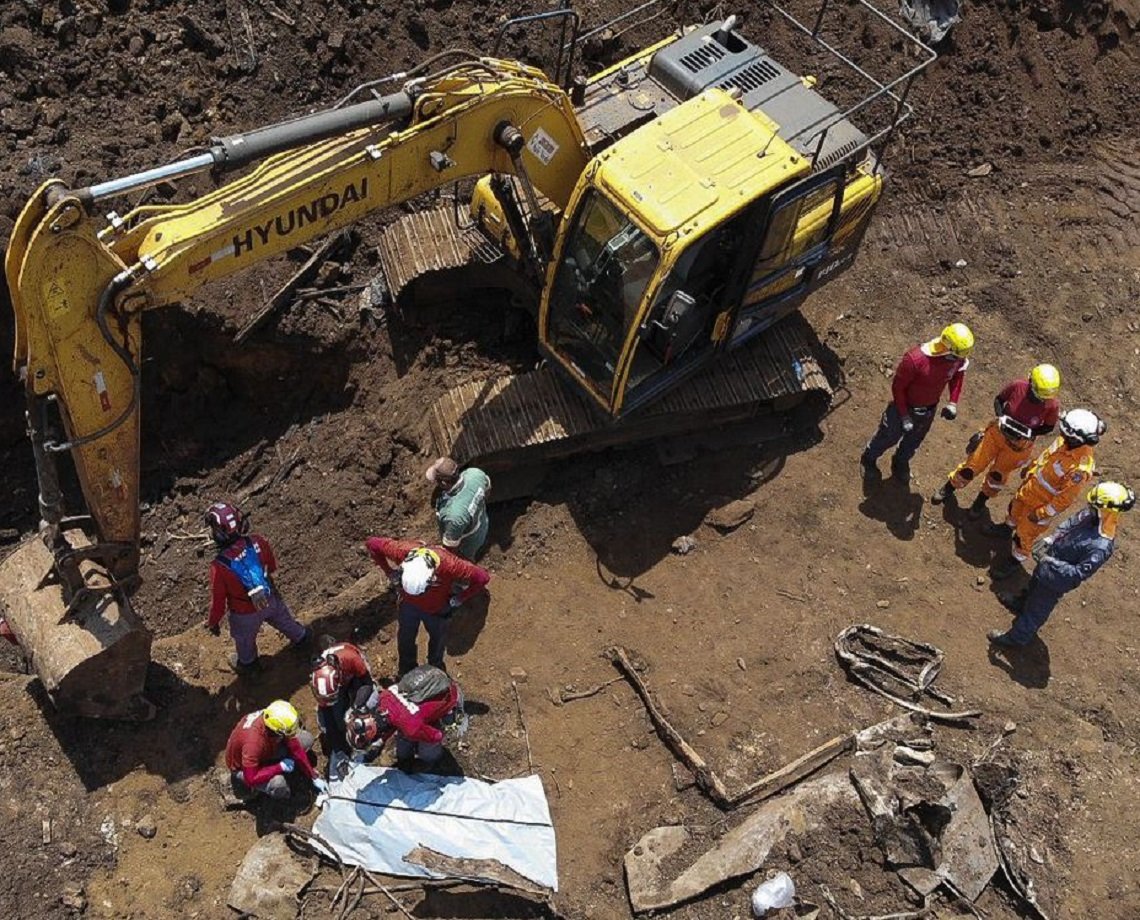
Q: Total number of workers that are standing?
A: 7